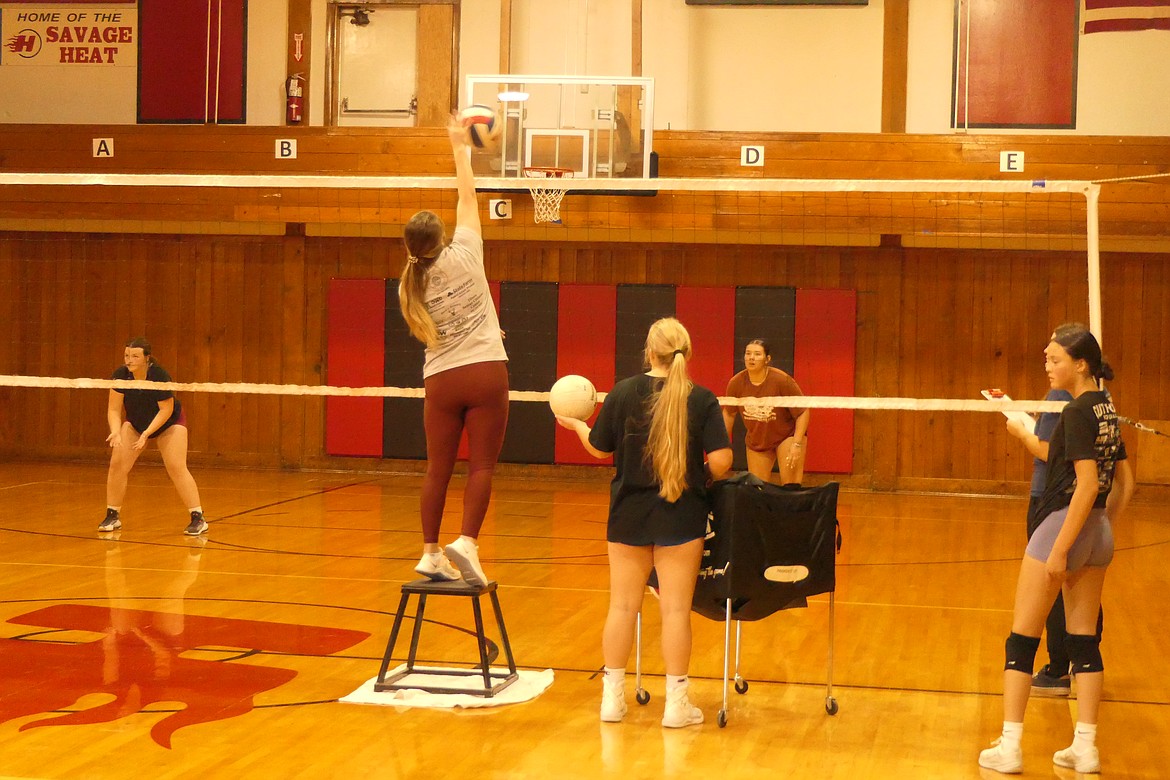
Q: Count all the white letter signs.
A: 5